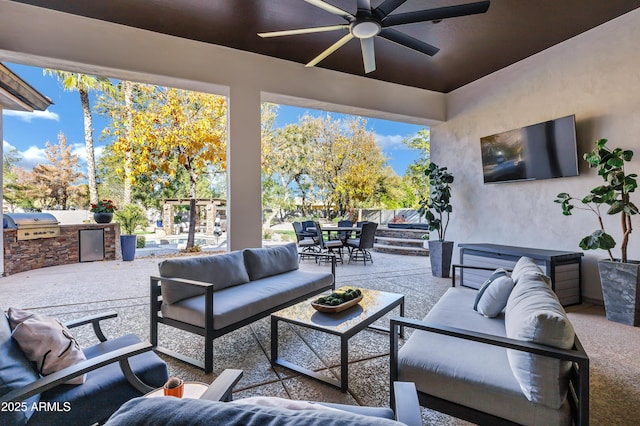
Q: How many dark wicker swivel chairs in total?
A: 6